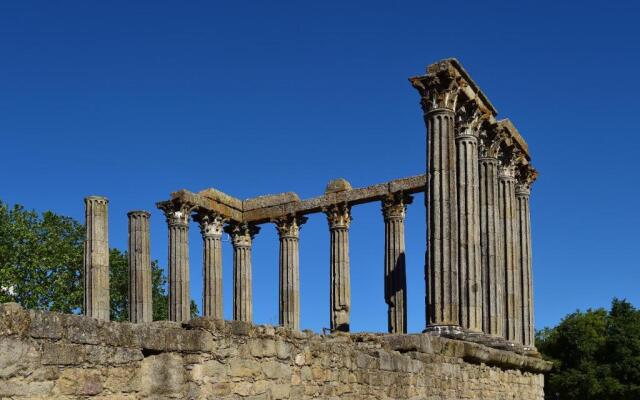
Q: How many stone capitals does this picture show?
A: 11